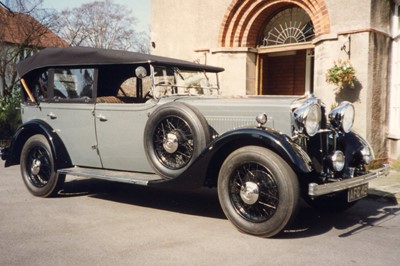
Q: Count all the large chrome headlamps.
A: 2